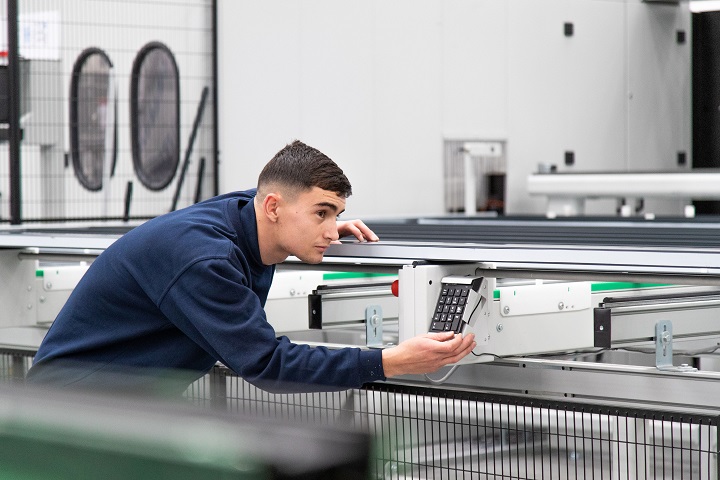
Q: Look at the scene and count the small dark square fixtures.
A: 4